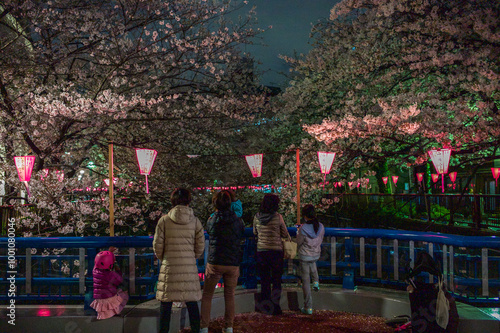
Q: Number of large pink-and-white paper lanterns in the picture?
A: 5